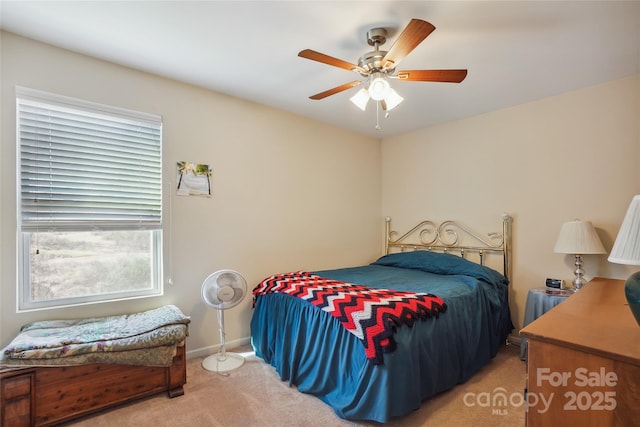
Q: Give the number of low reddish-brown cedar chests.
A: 1